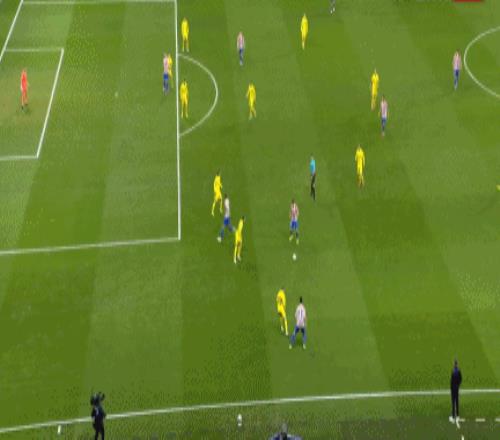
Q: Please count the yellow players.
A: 10